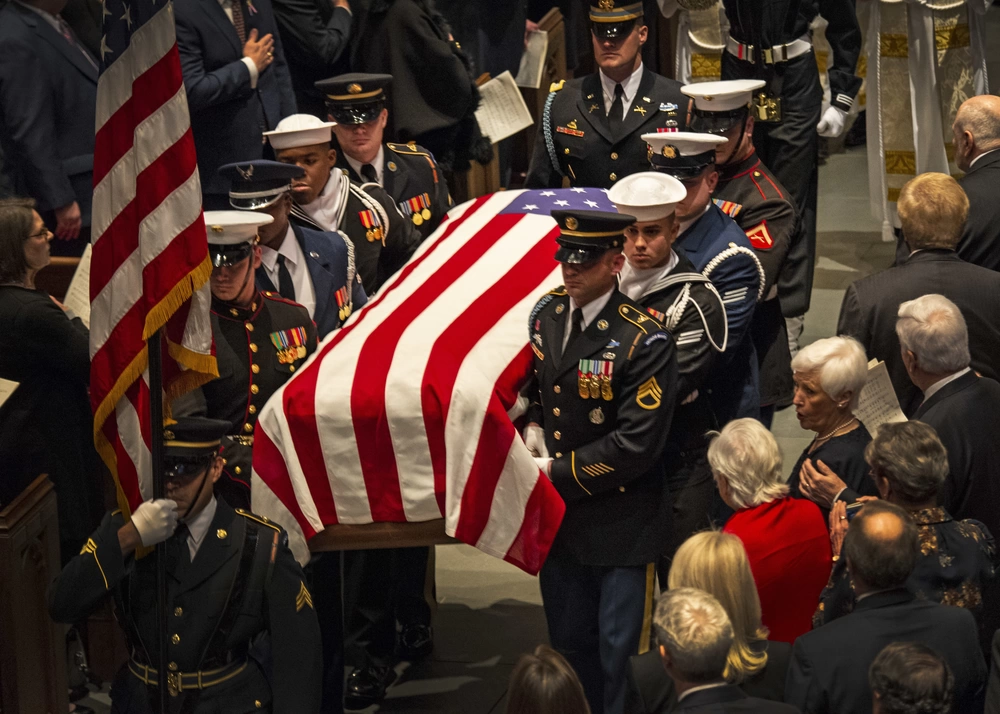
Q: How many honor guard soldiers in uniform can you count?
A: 11